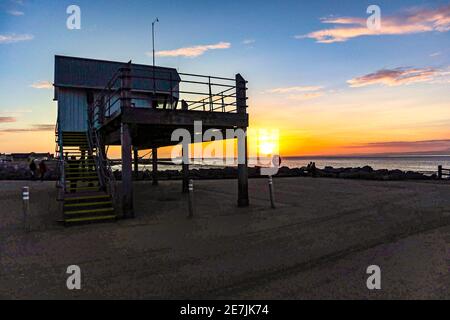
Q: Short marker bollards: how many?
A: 3